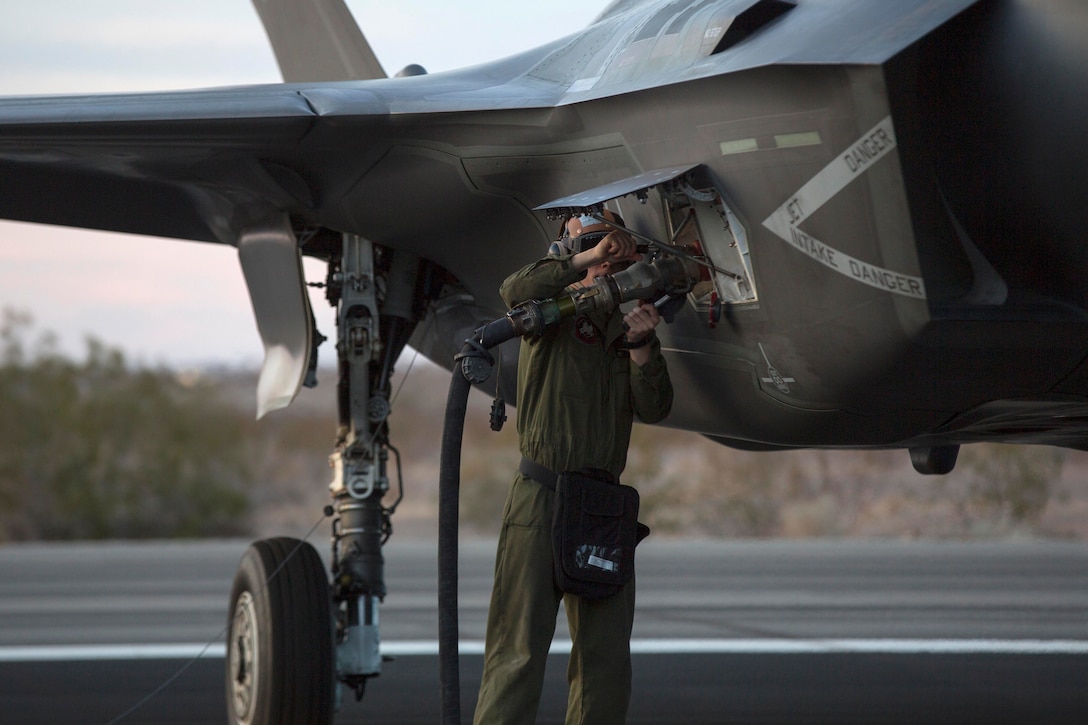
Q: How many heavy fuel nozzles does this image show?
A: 1